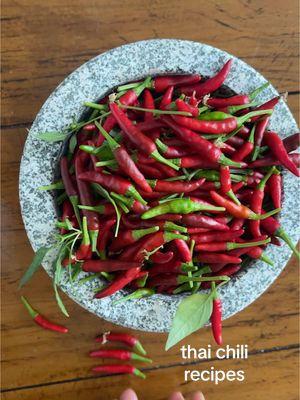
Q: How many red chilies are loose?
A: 4